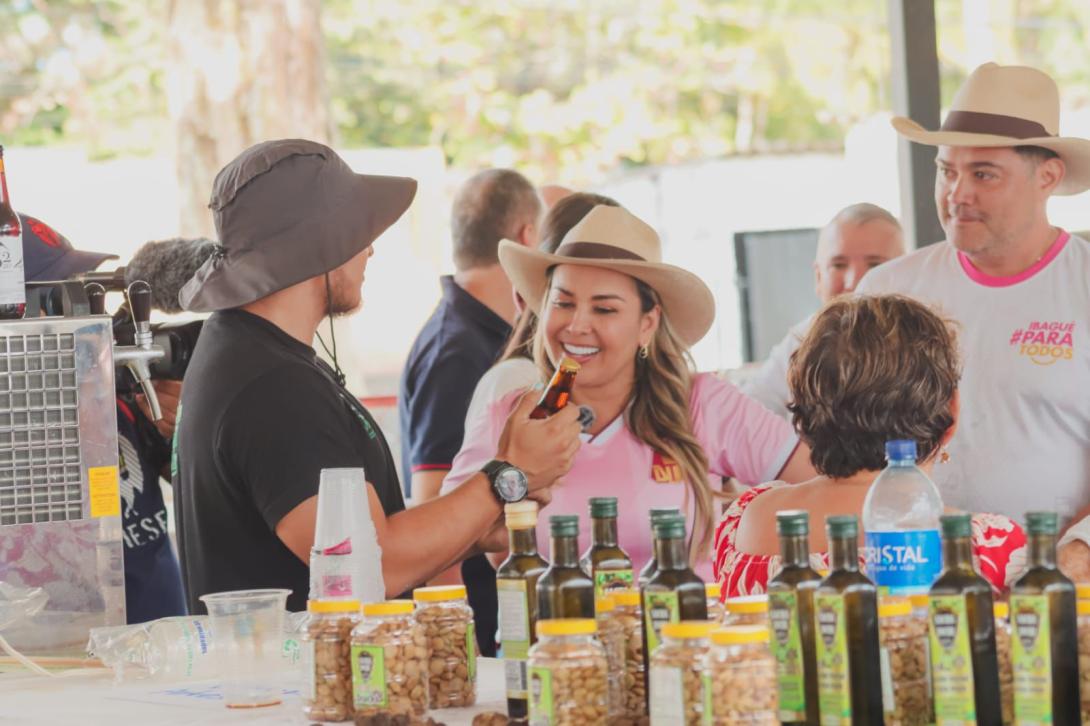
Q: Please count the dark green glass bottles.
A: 9